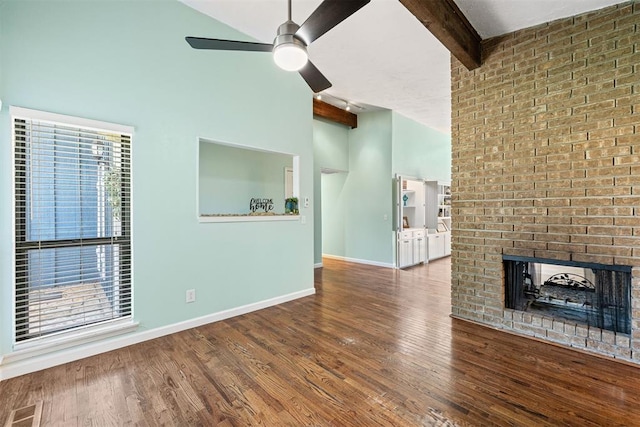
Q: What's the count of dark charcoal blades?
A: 3